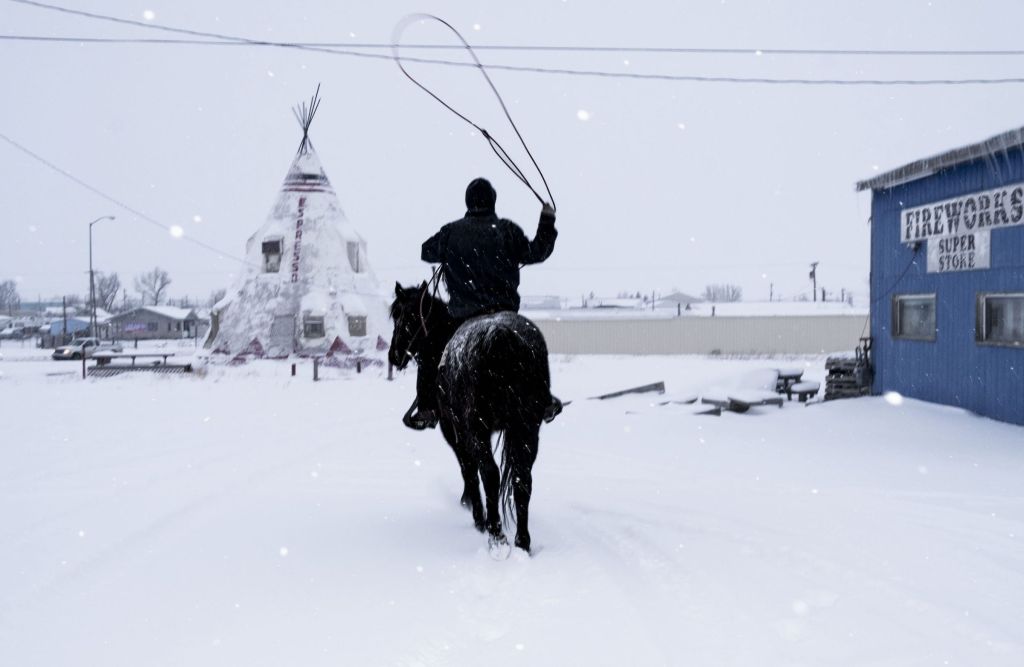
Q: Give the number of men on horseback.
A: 1